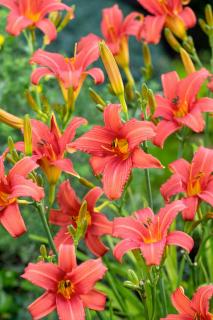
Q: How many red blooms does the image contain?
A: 13